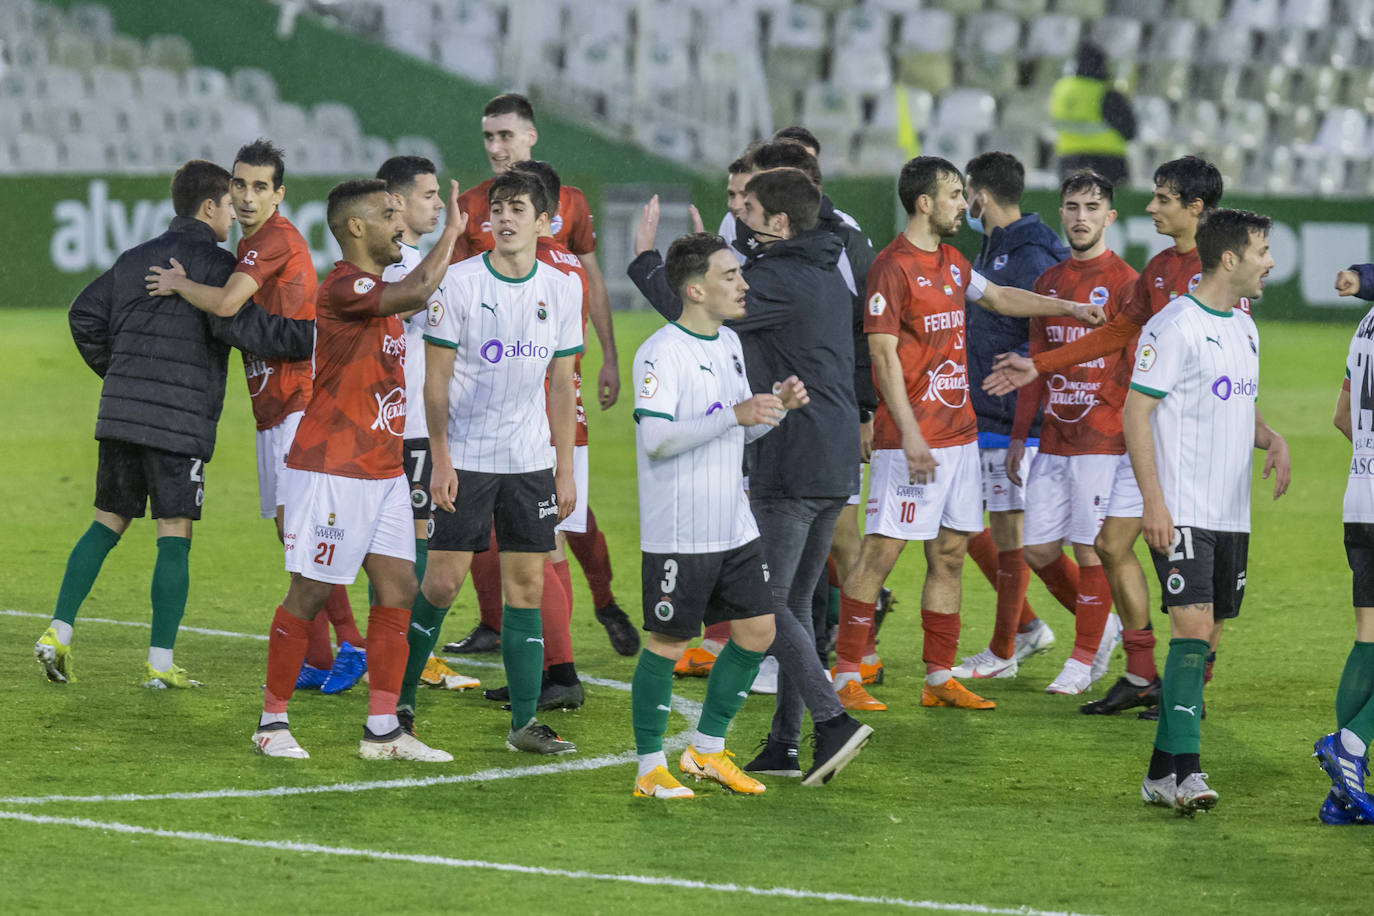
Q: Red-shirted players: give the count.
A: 7